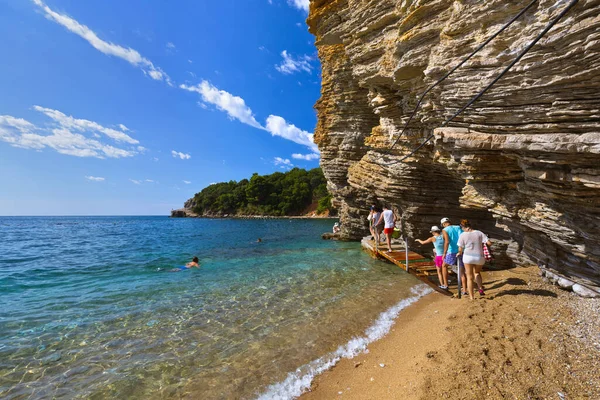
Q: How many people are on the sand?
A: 3